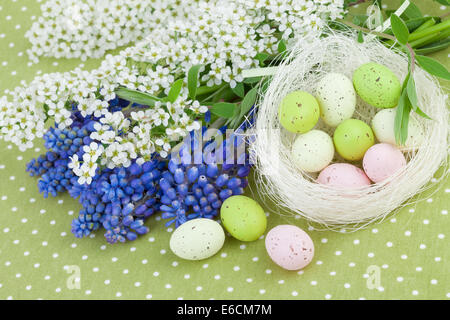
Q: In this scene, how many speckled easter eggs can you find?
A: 11